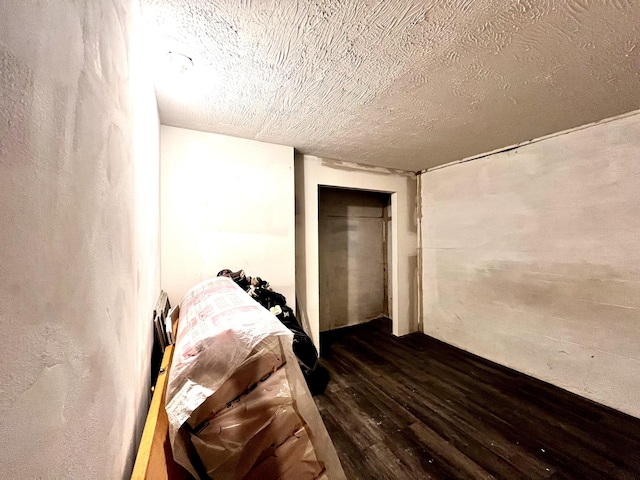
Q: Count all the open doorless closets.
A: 1